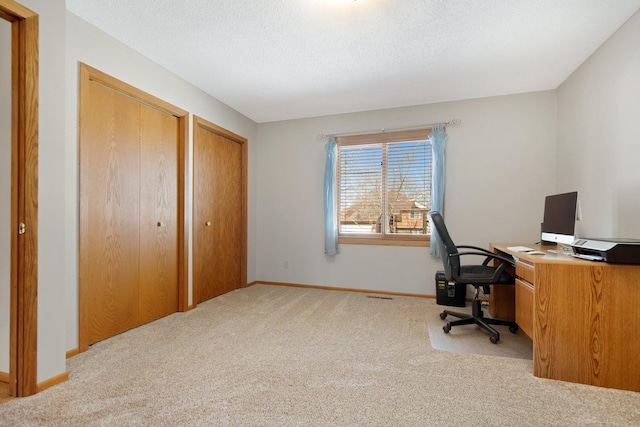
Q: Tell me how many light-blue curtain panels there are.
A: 2